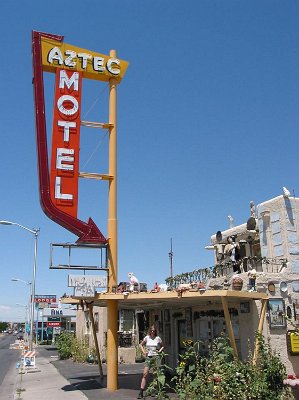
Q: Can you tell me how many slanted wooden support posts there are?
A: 3